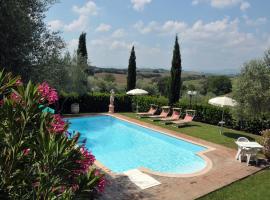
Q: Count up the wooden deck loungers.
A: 4